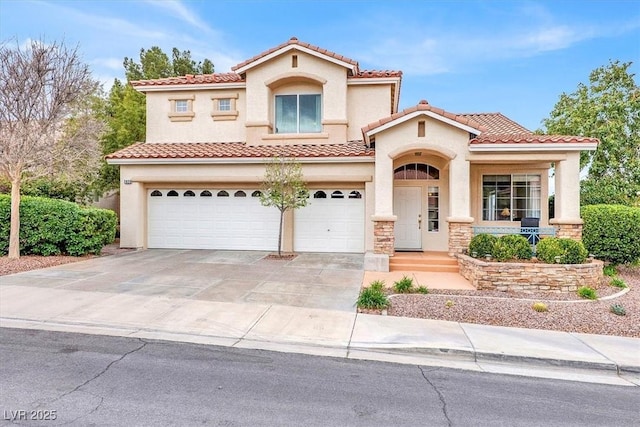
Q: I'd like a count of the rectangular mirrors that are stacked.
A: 4